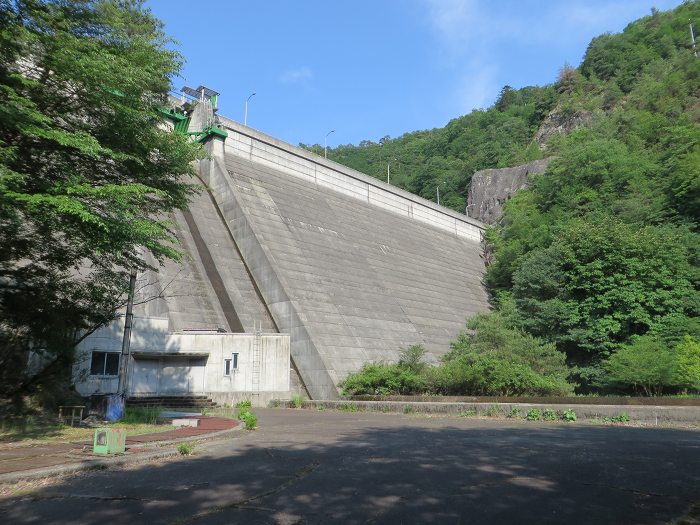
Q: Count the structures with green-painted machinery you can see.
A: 1